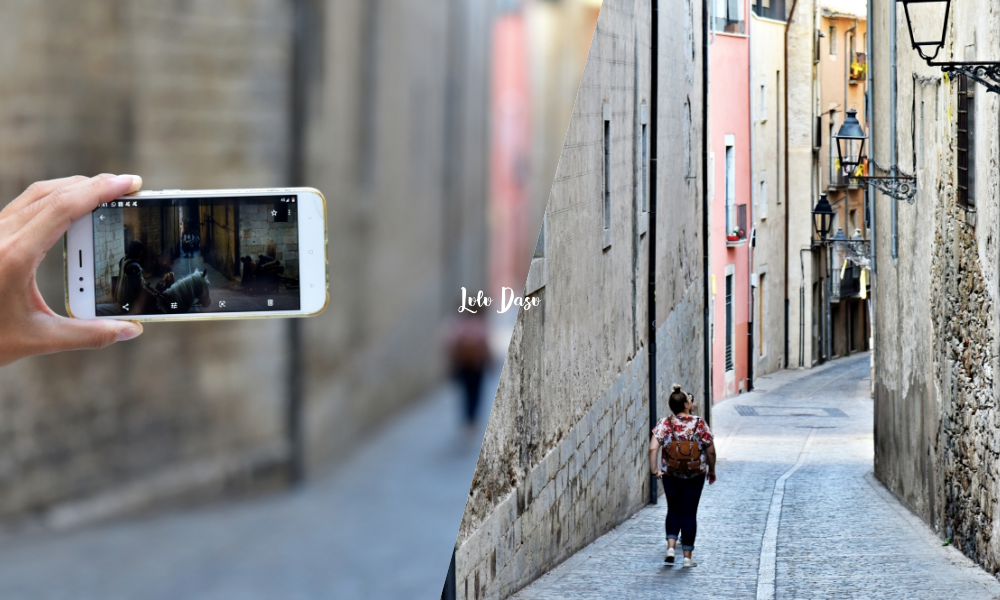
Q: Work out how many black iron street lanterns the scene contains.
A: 3